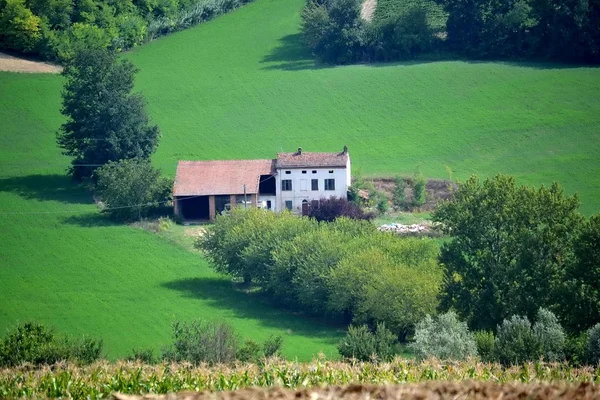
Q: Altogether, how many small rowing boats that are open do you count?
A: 0